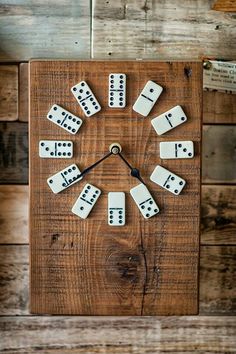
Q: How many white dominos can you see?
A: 12